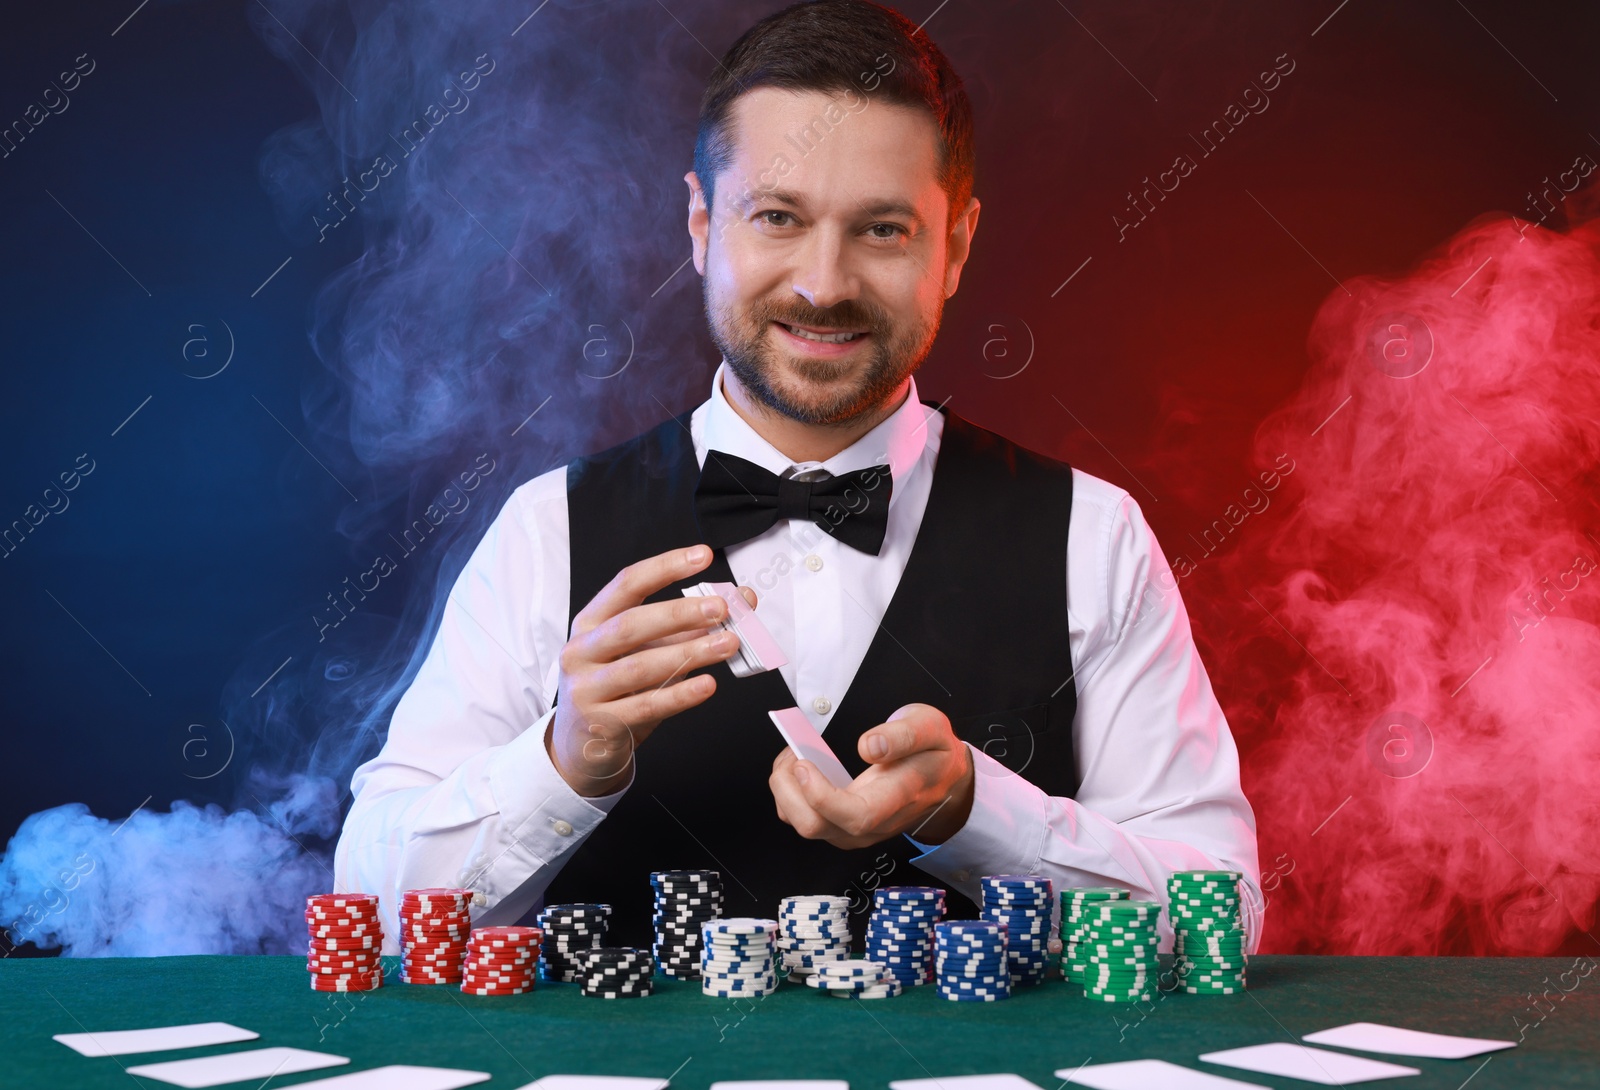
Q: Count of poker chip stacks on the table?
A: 15